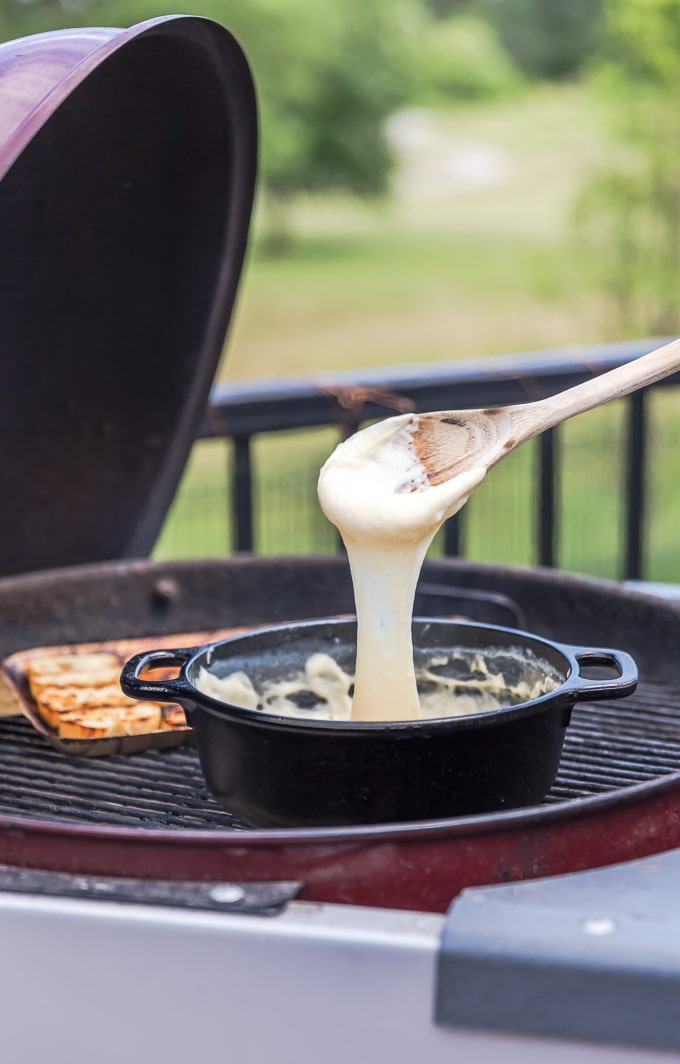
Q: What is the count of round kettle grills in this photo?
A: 1